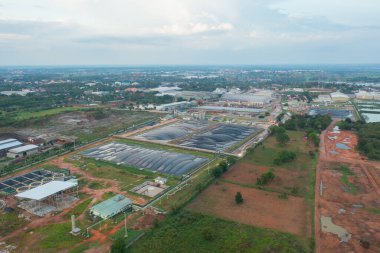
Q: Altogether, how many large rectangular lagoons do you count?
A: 3